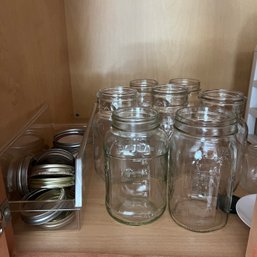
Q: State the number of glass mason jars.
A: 7